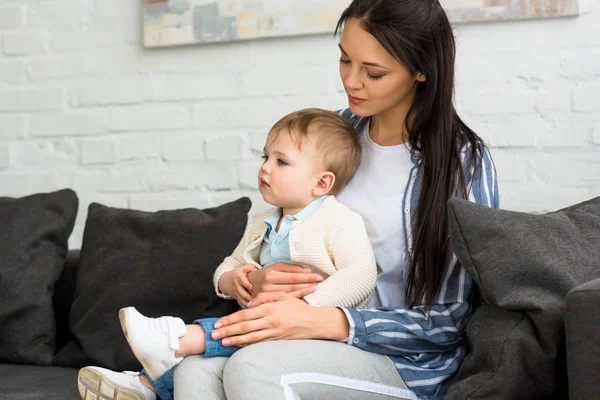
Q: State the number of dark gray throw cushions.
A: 3